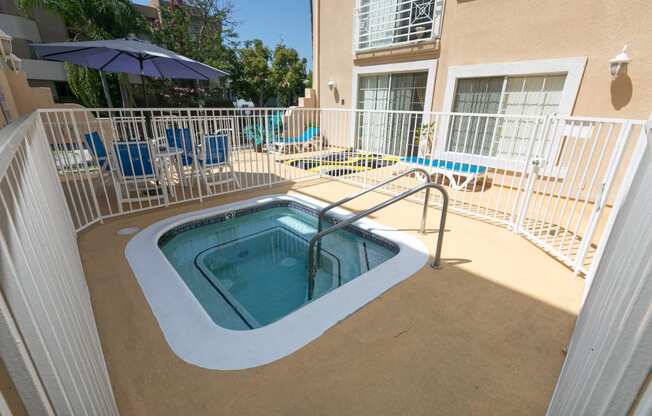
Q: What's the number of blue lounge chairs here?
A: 2